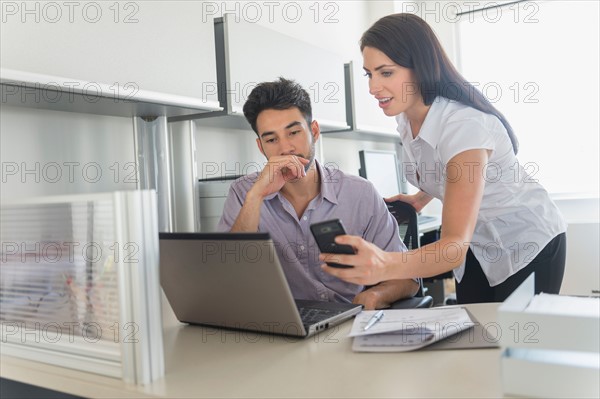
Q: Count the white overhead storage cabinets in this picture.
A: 3